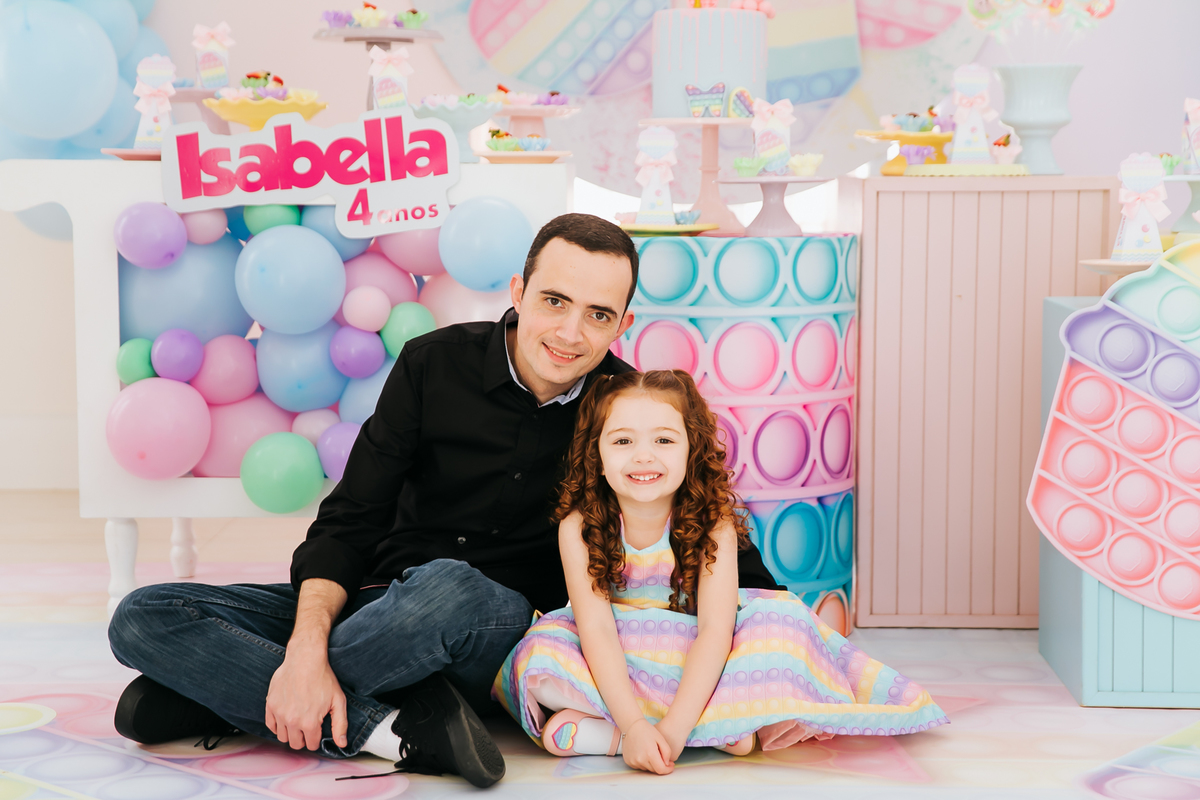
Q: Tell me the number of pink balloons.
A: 9